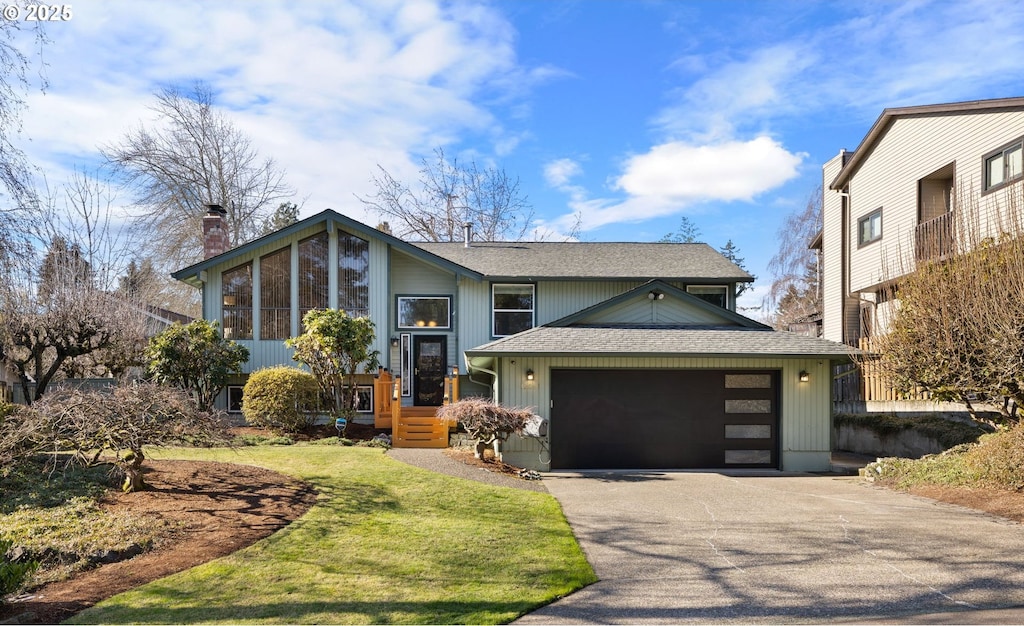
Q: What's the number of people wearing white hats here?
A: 0